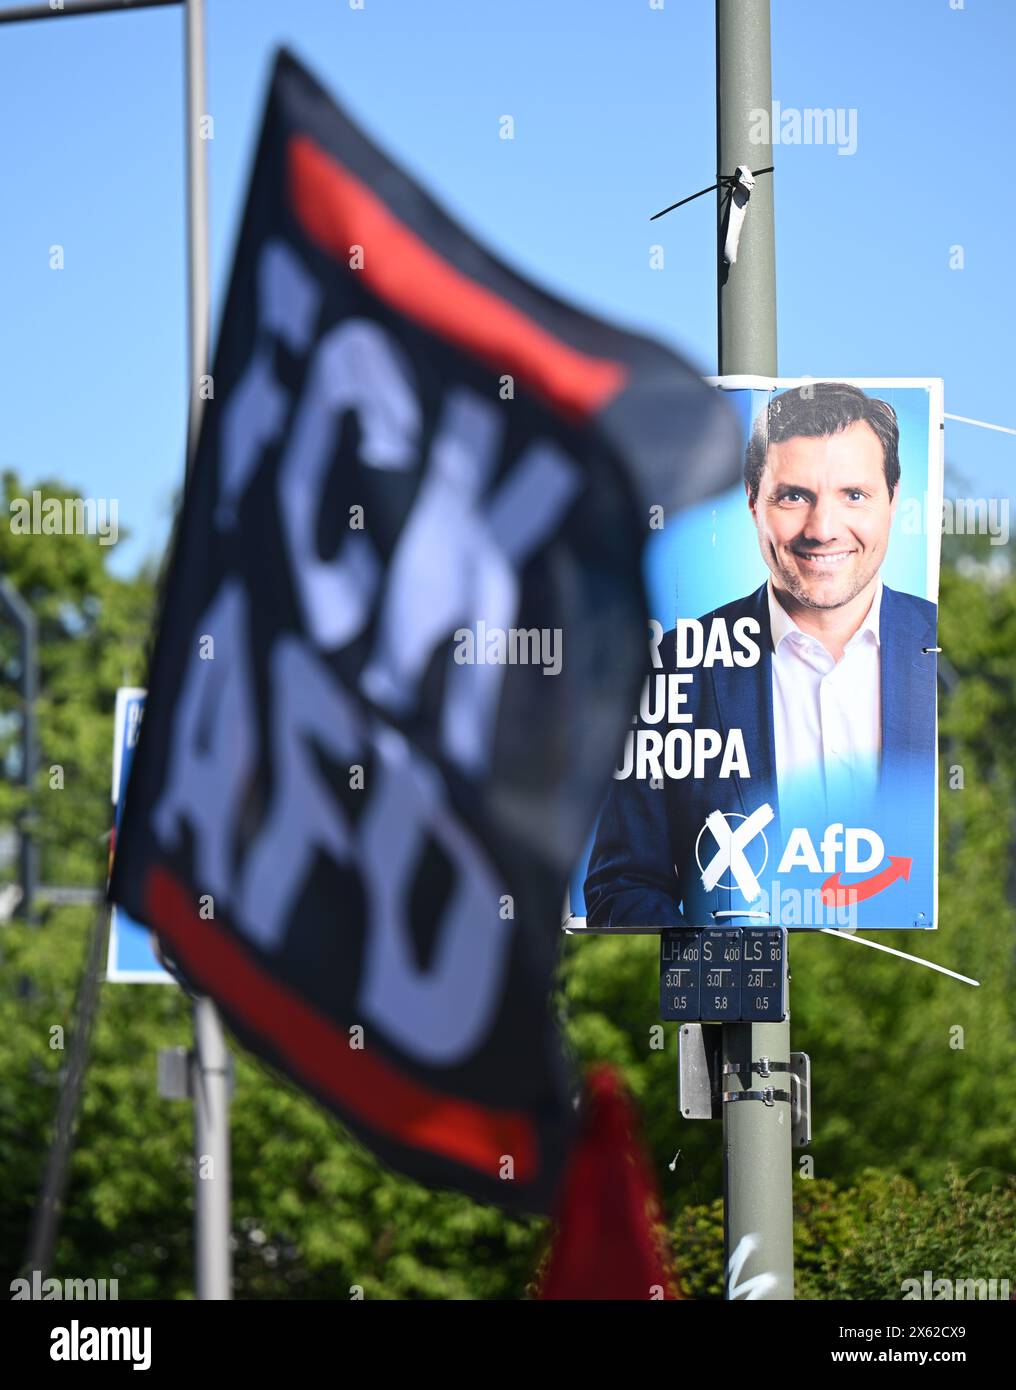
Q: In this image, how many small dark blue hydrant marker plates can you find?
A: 3